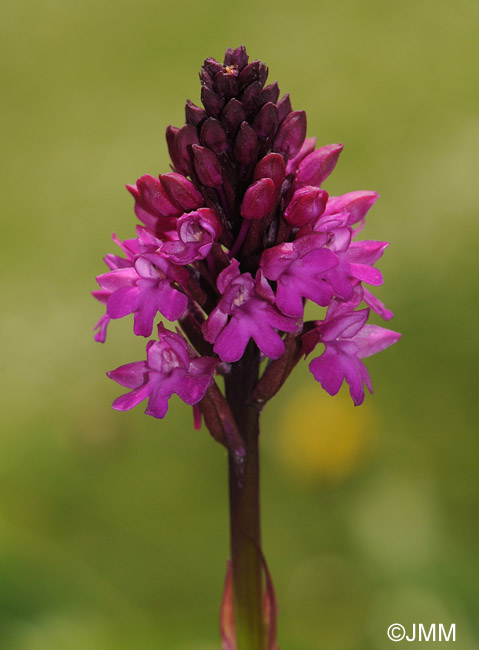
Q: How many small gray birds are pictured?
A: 0